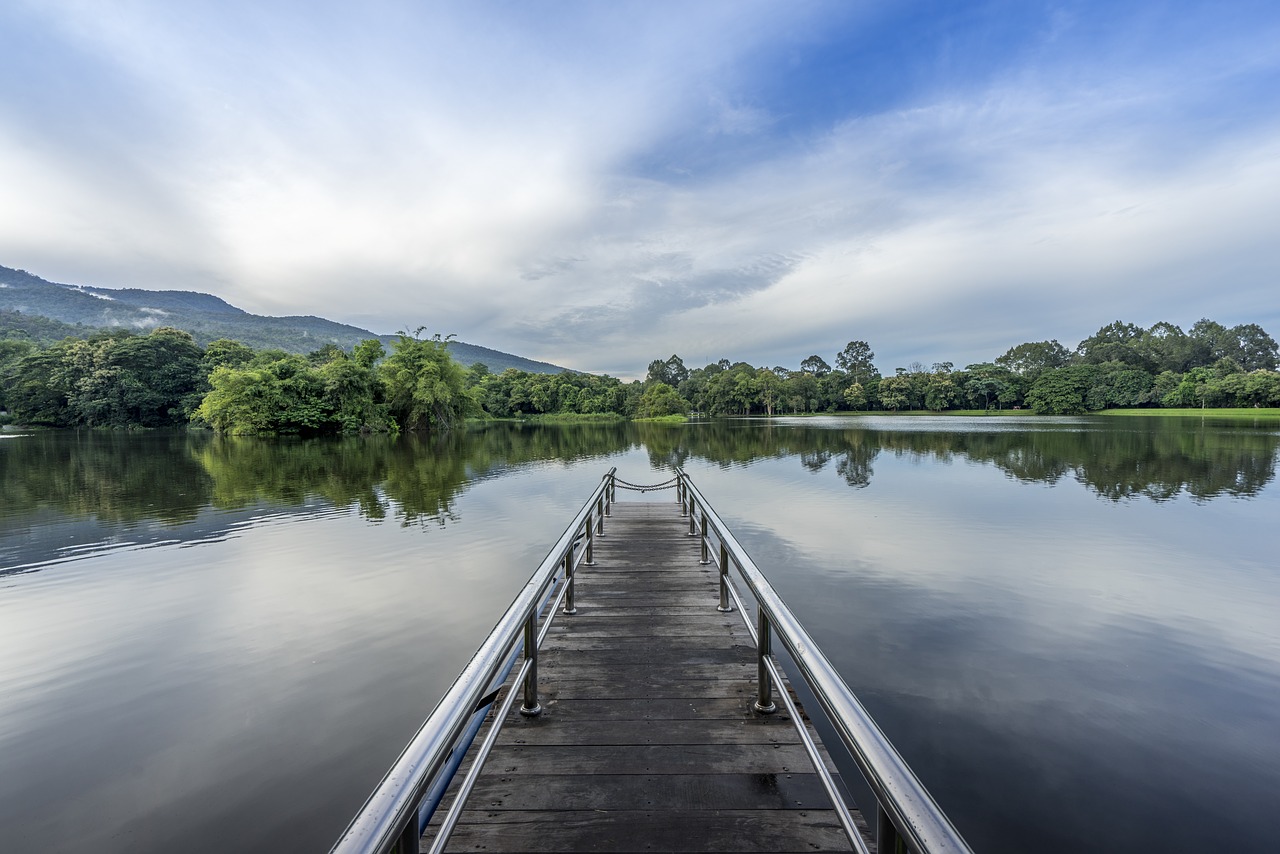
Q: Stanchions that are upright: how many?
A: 14